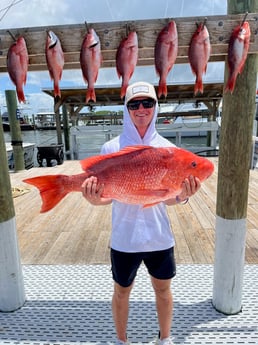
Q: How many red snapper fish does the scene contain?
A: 8